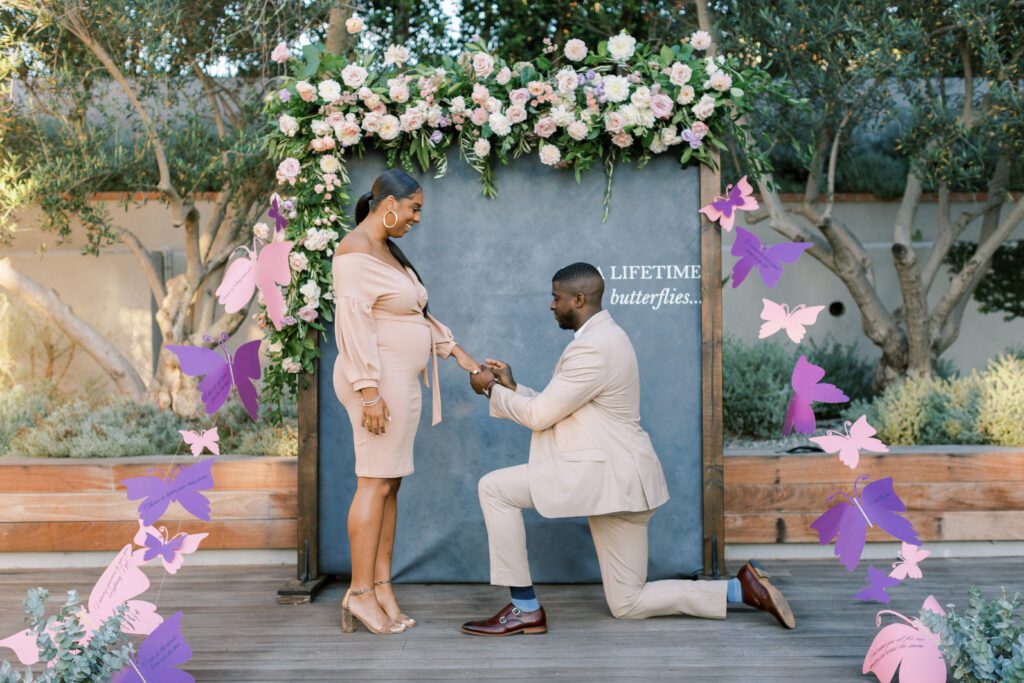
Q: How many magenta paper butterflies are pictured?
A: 1